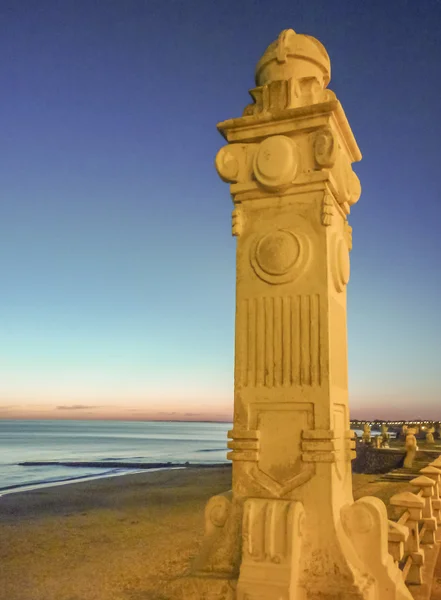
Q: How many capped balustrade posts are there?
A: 5